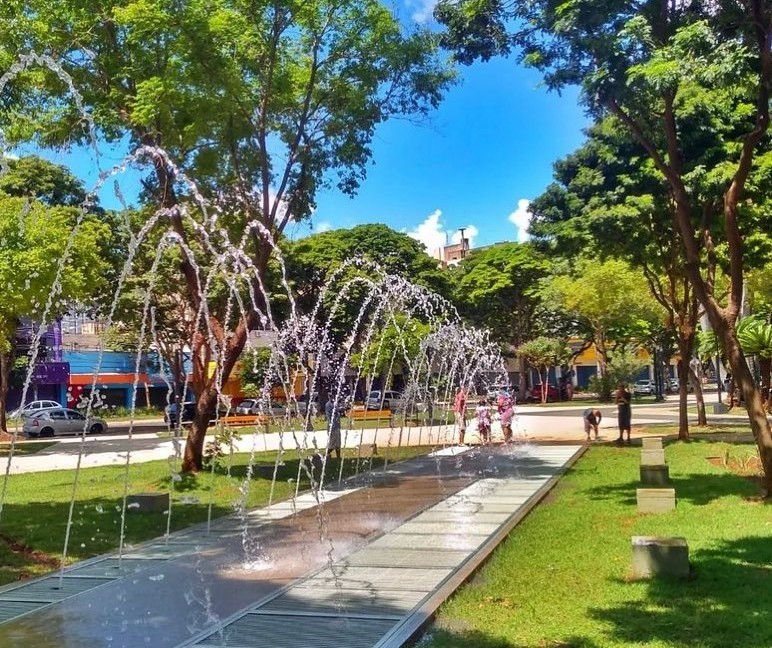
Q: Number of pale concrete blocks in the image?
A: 5